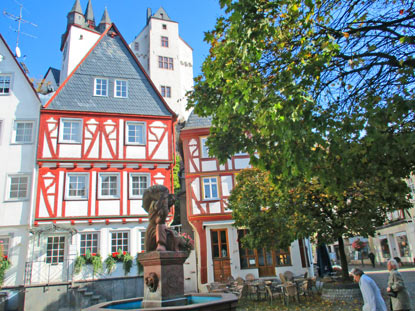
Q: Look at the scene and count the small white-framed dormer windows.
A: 2